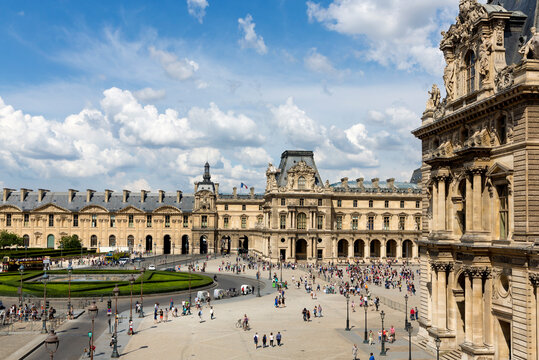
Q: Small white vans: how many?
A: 3